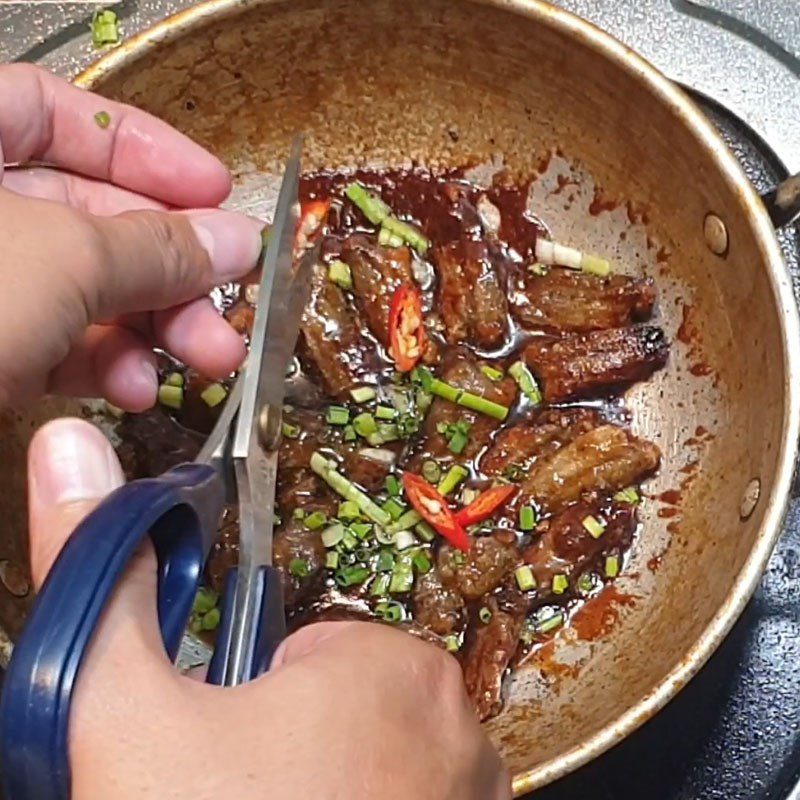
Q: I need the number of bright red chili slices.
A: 4